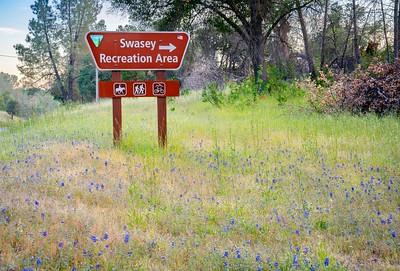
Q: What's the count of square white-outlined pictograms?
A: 3